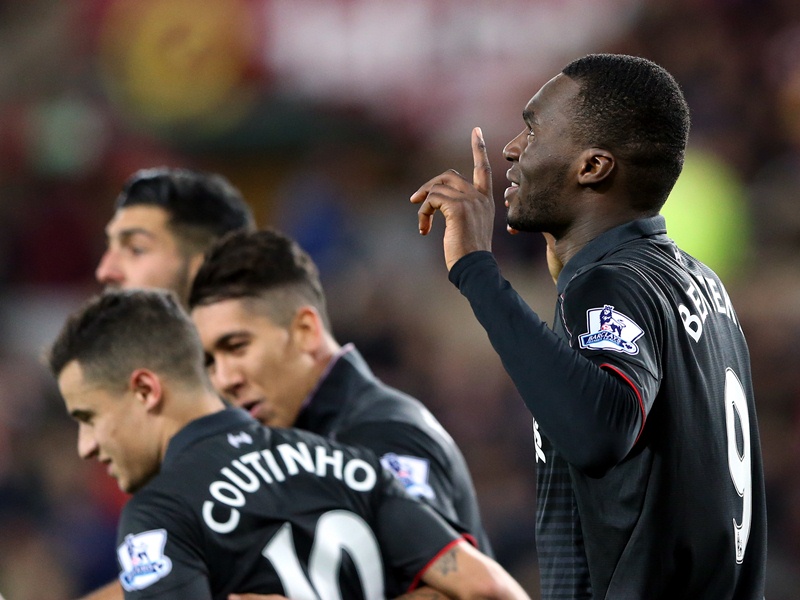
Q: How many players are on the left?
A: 3